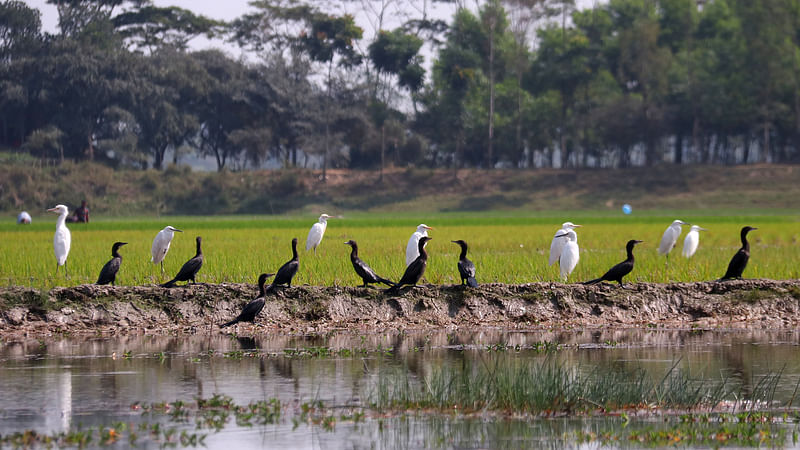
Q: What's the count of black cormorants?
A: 9